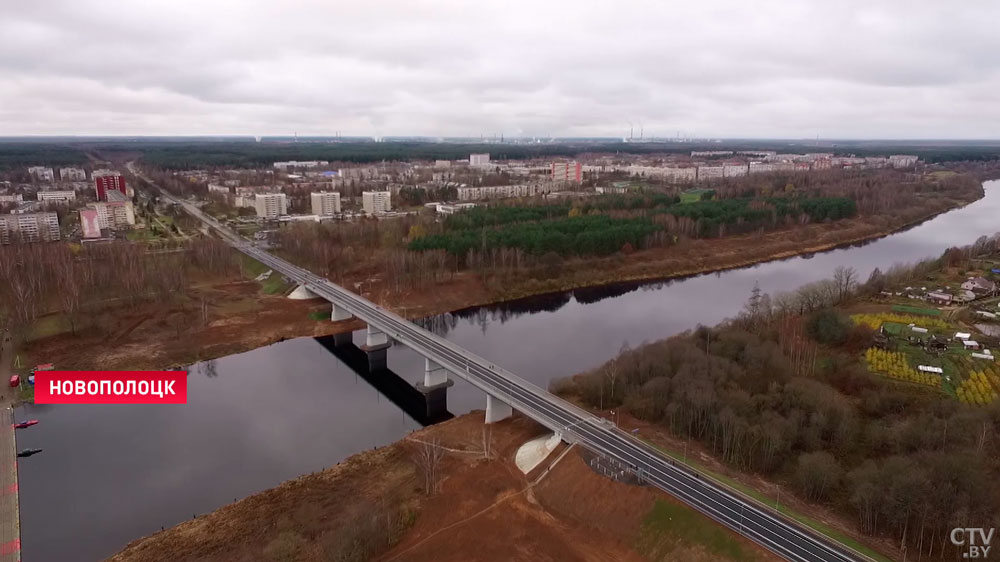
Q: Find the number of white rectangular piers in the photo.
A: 4